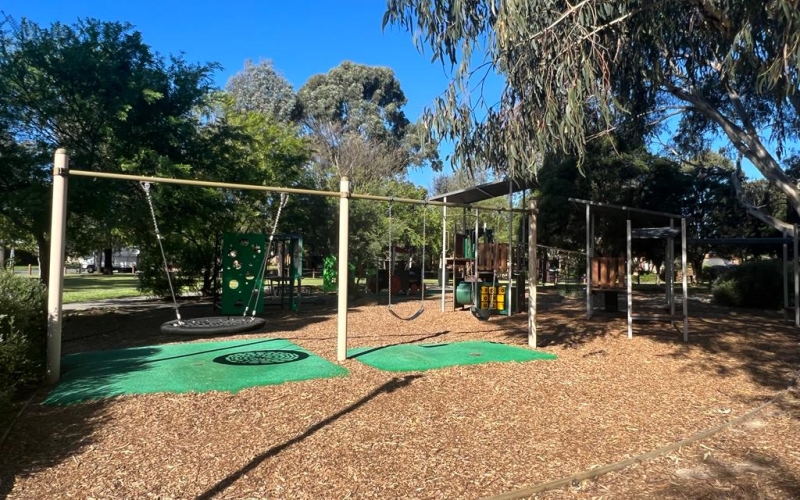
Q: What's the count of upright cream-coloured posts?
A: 3